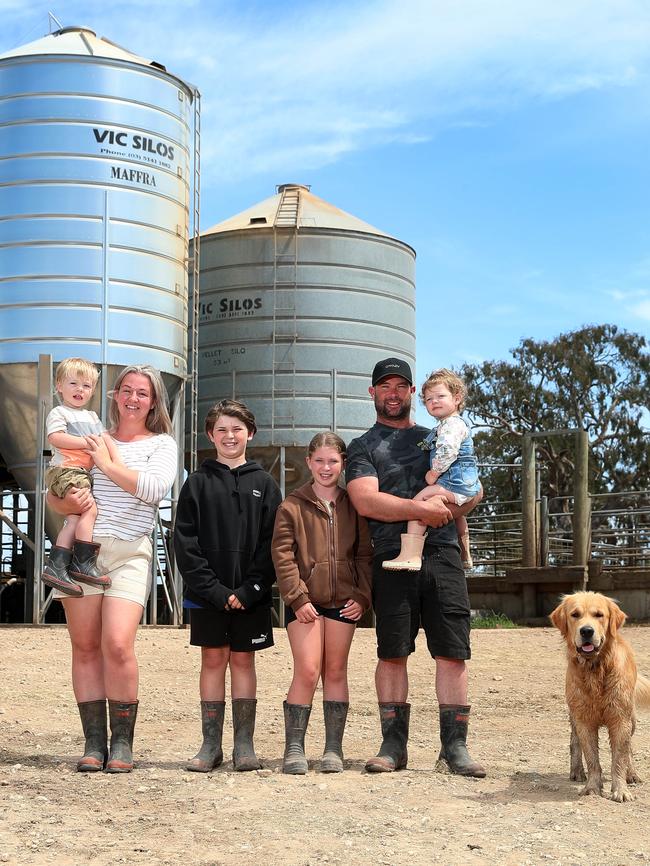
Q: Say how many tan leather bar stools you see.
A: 0